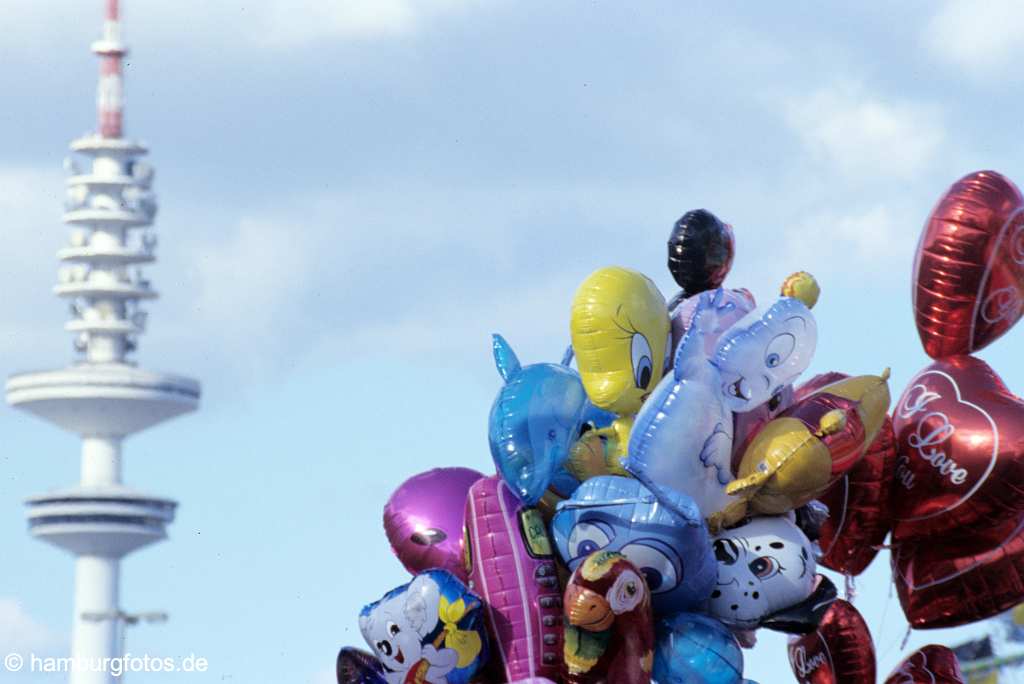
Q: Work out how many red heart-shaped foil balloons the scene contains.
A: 6